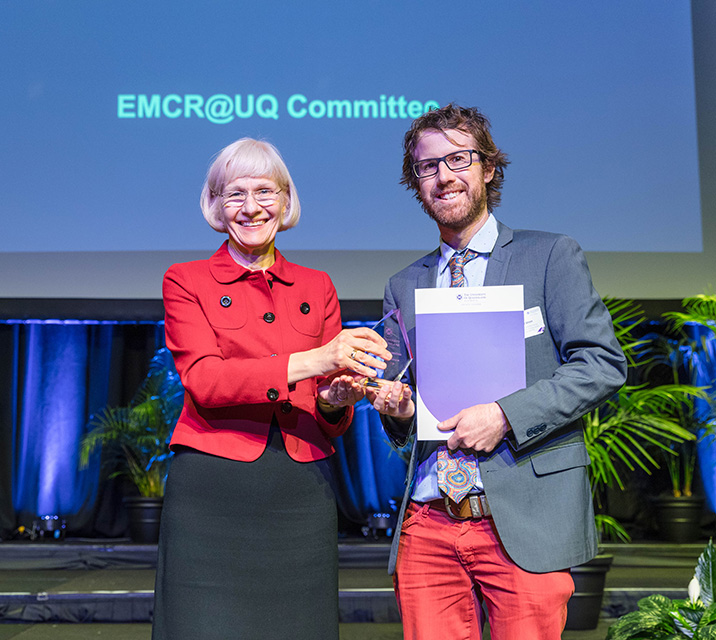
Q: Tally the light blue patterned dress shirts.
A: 1